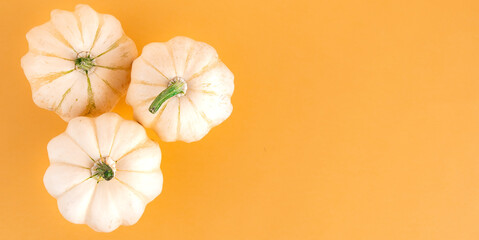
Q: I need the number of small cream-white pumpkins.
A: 3